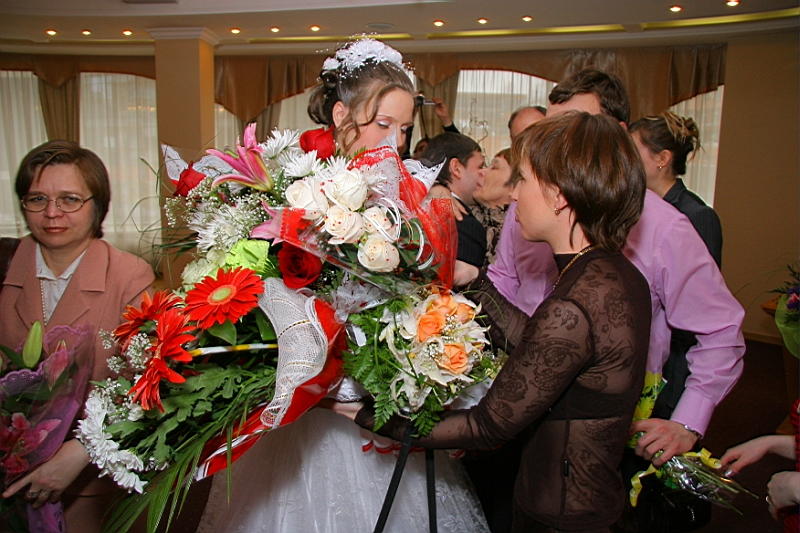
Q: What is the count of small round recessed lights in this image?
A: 11